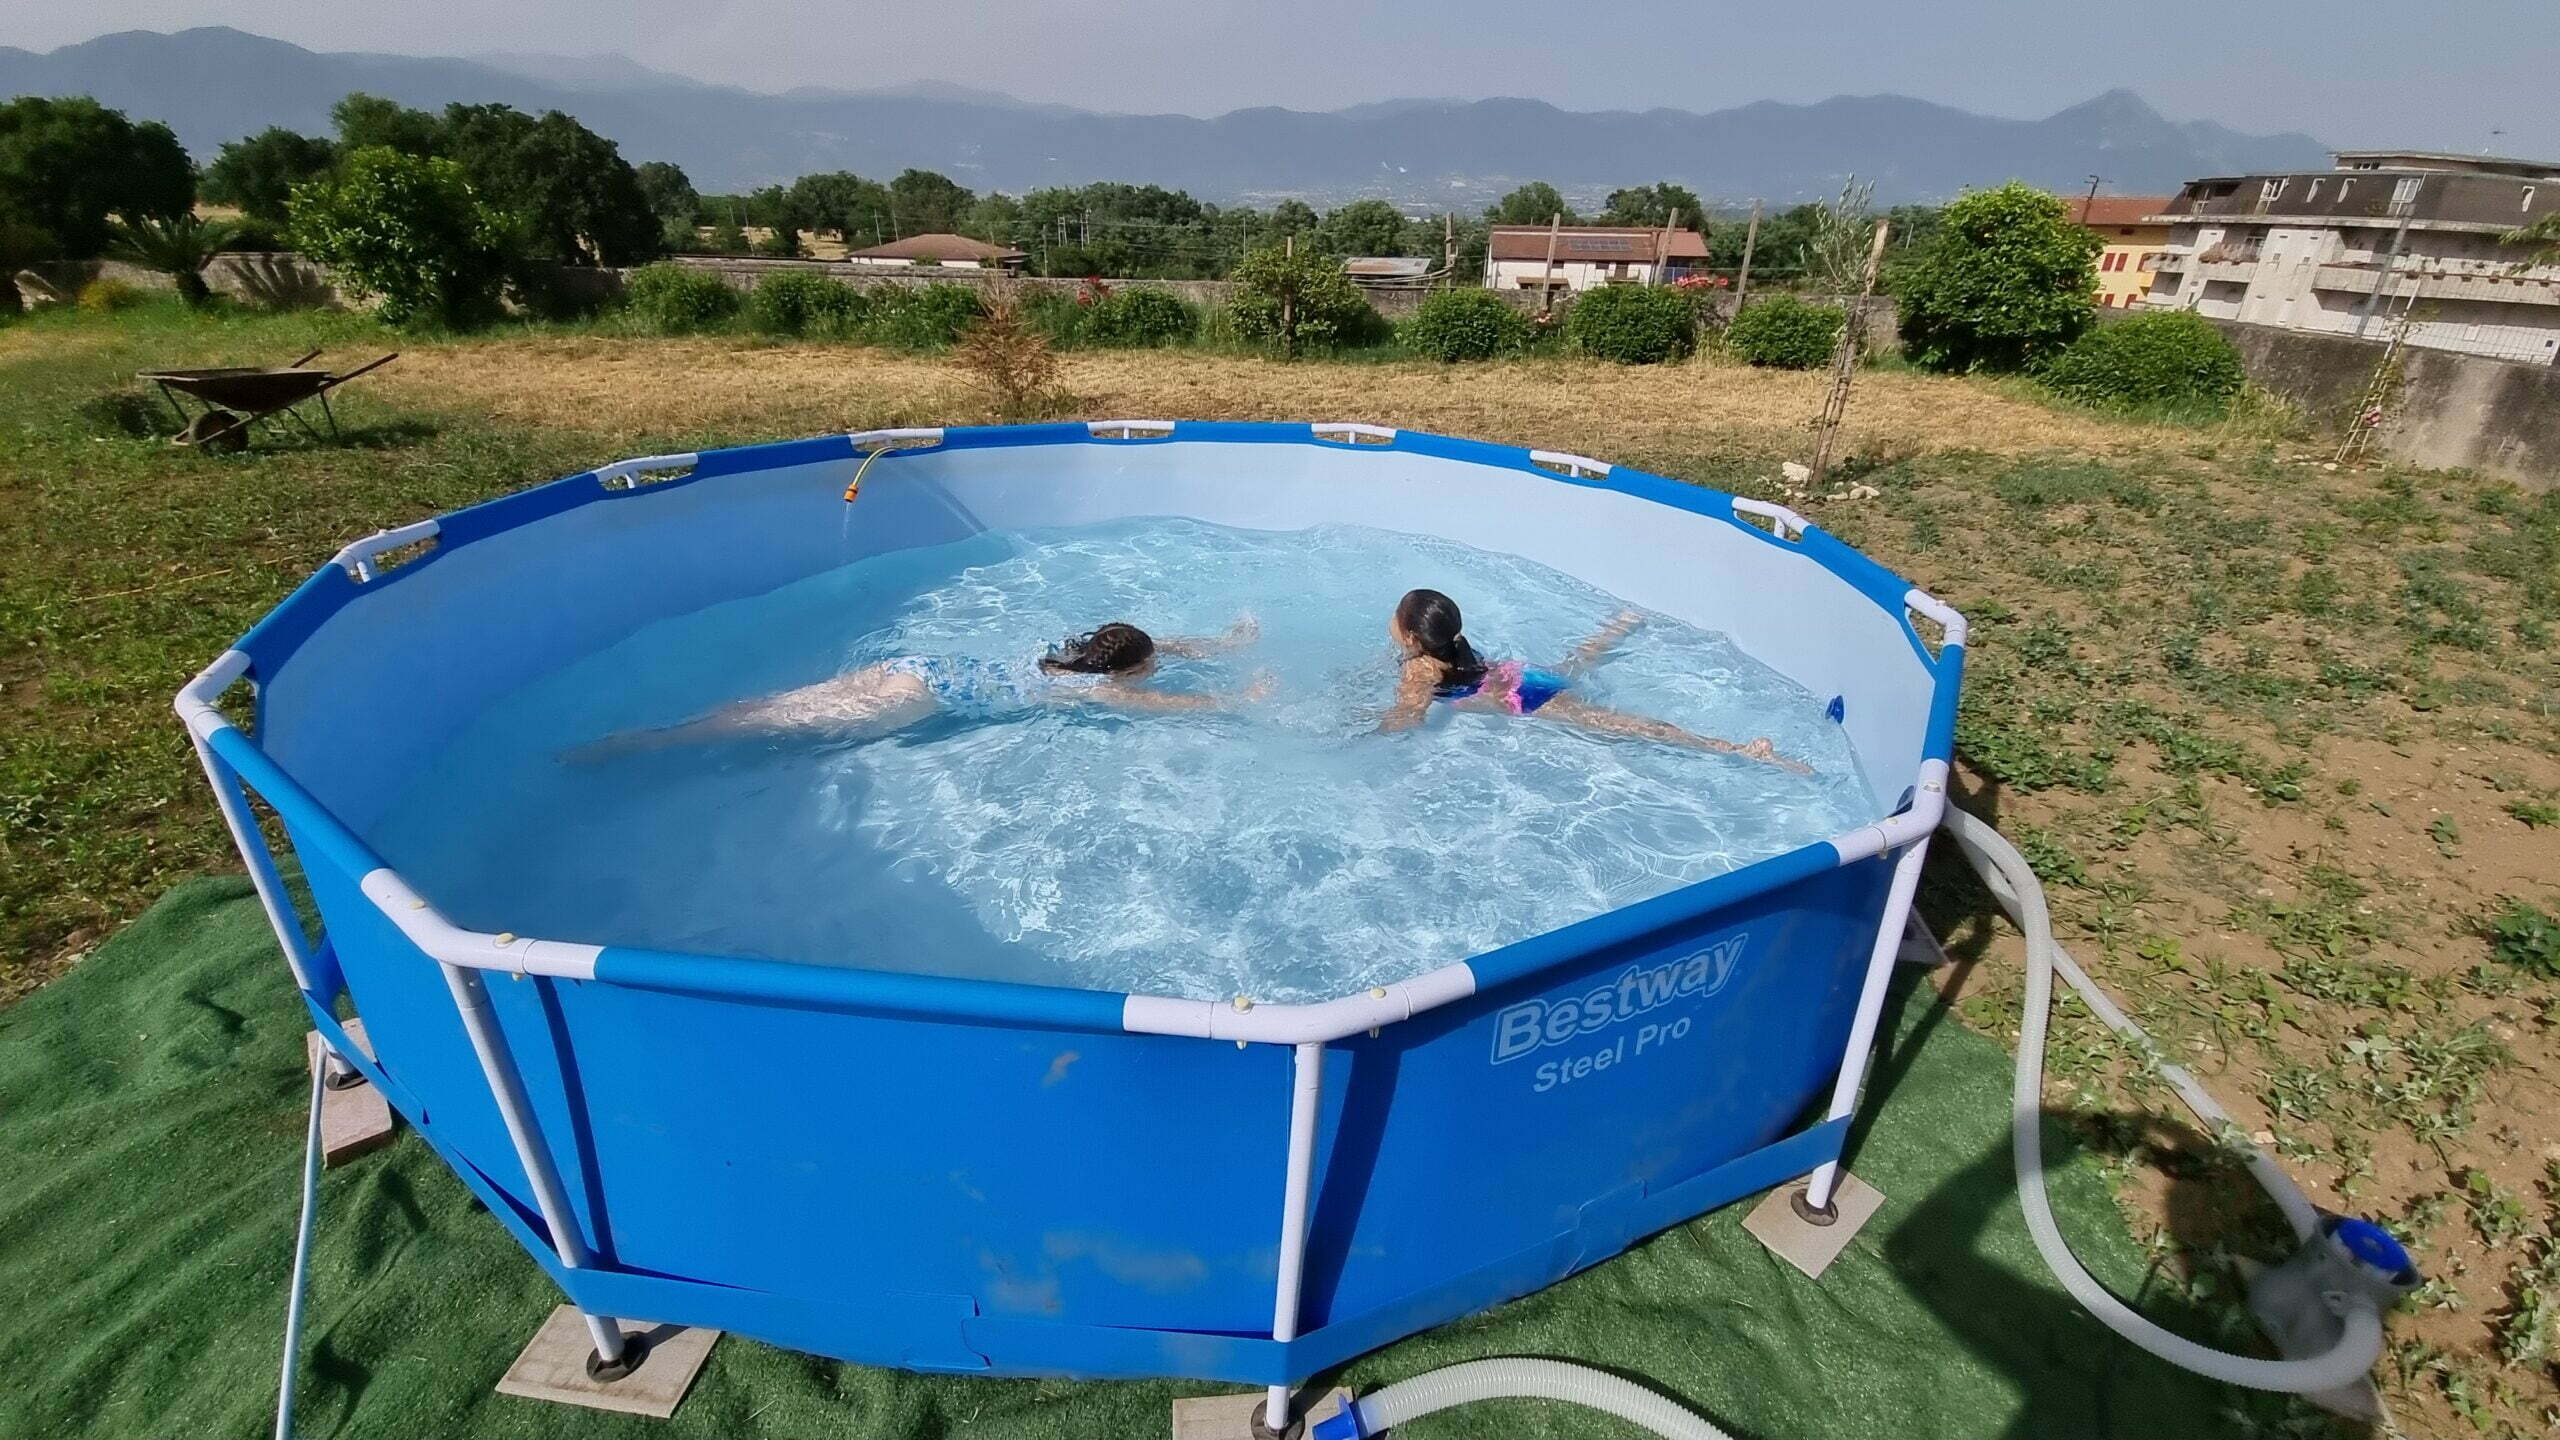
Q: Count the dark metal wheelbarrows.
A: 1